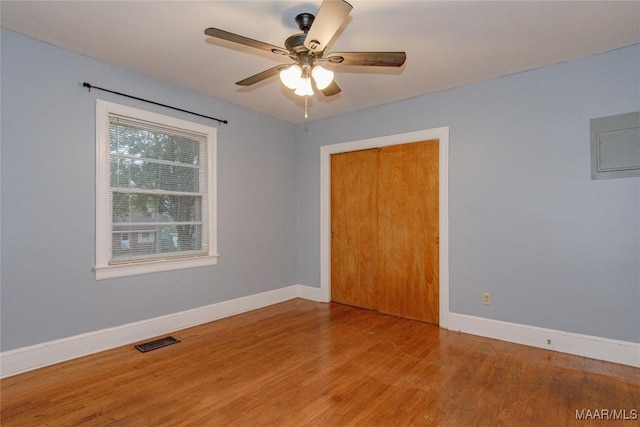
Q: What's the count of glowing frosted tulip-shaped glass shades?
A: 3